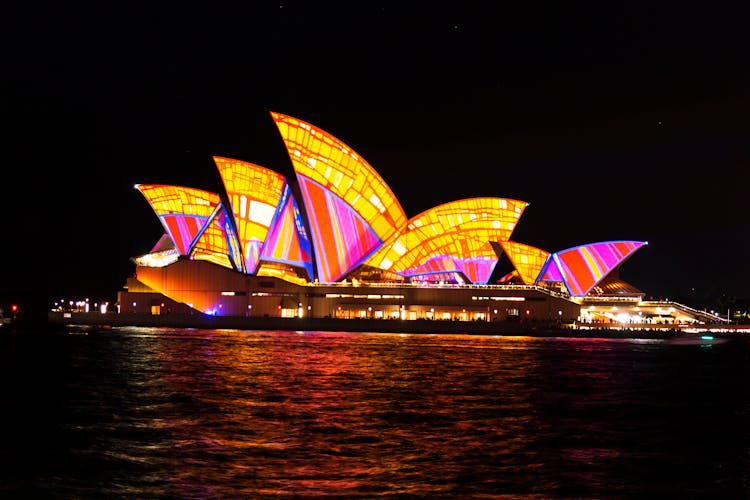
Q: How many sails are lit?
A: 6